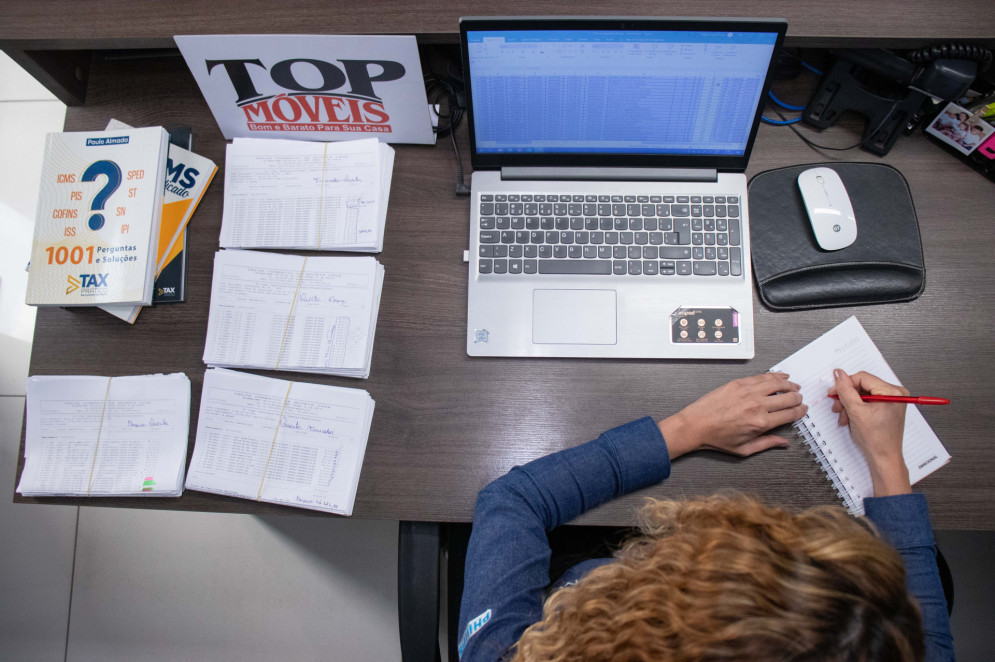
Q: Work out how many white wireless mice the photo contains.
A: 1